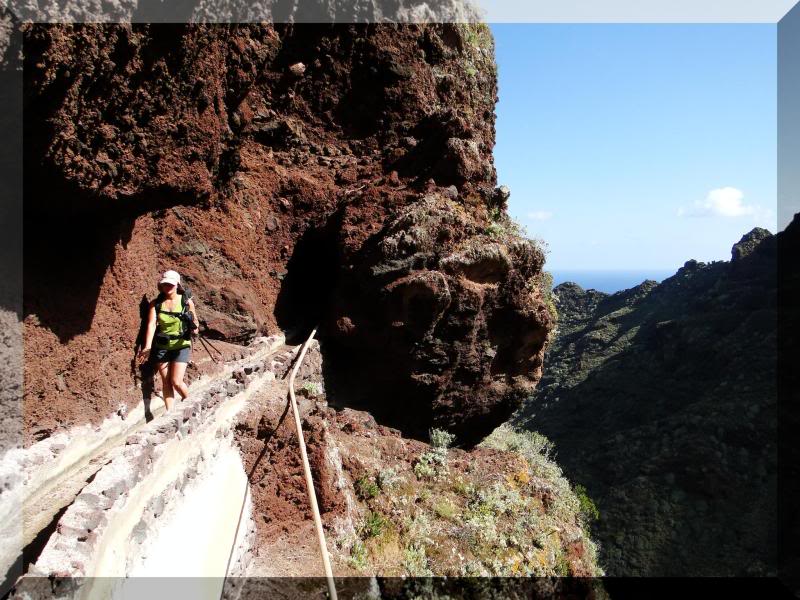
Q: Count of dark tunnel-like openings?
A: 1